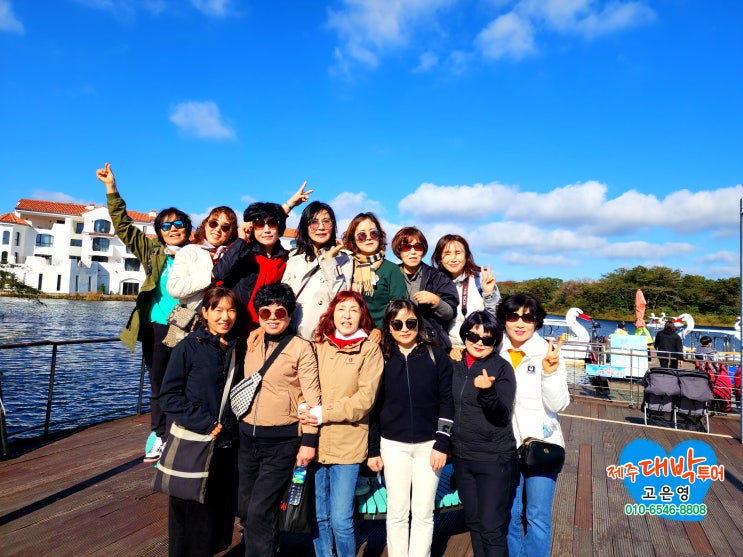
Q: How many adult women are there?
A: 13